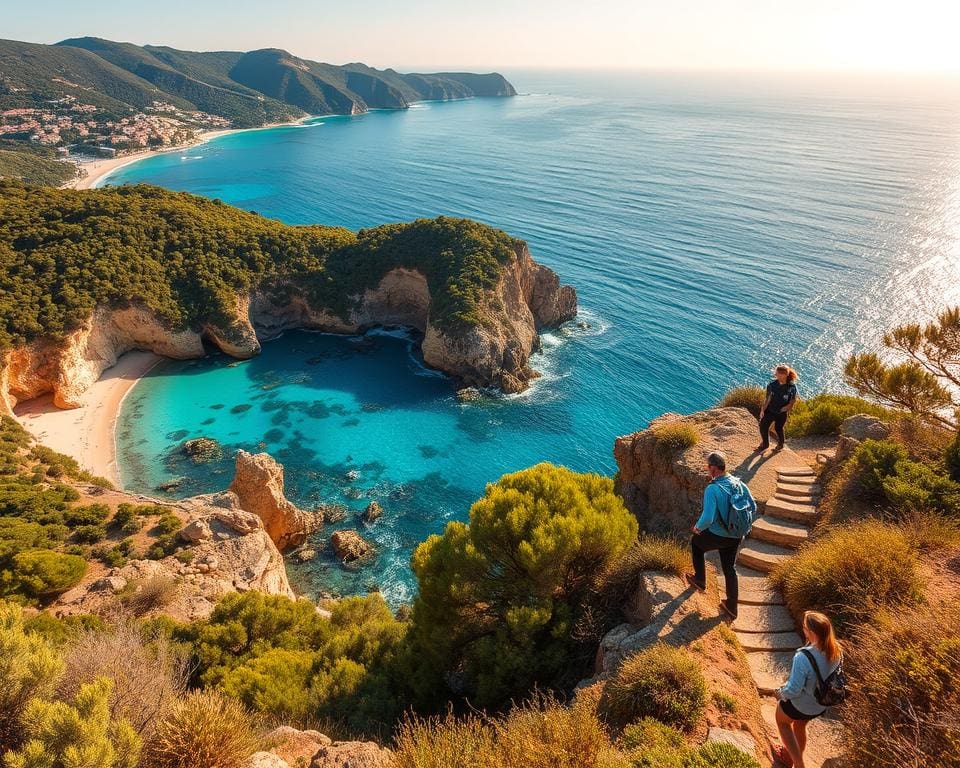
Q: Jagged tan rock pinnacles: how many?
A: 1